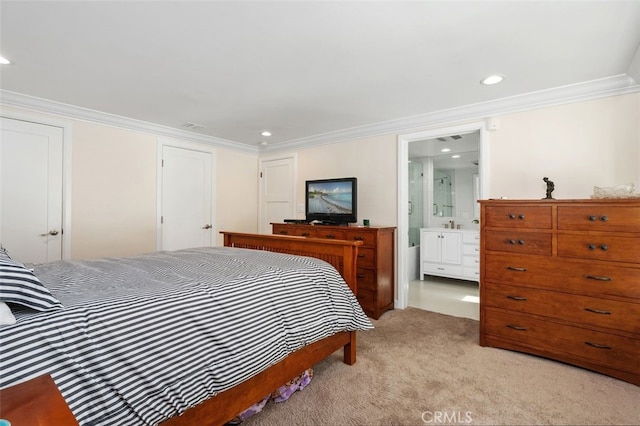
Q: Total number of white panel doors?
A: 3